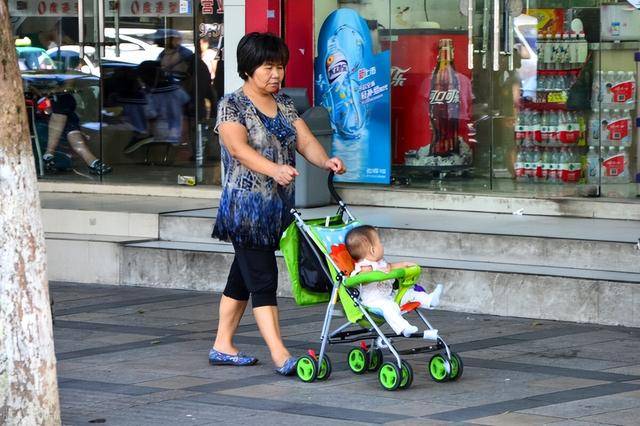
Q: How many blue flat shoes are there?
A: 2